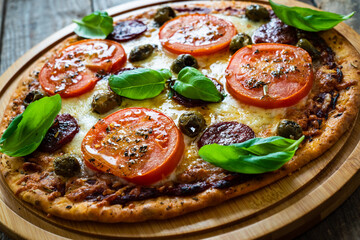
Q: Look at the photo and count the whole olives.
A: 11